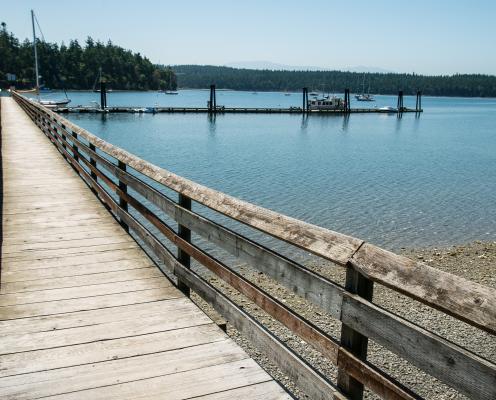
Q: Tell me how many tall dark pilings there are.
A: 6